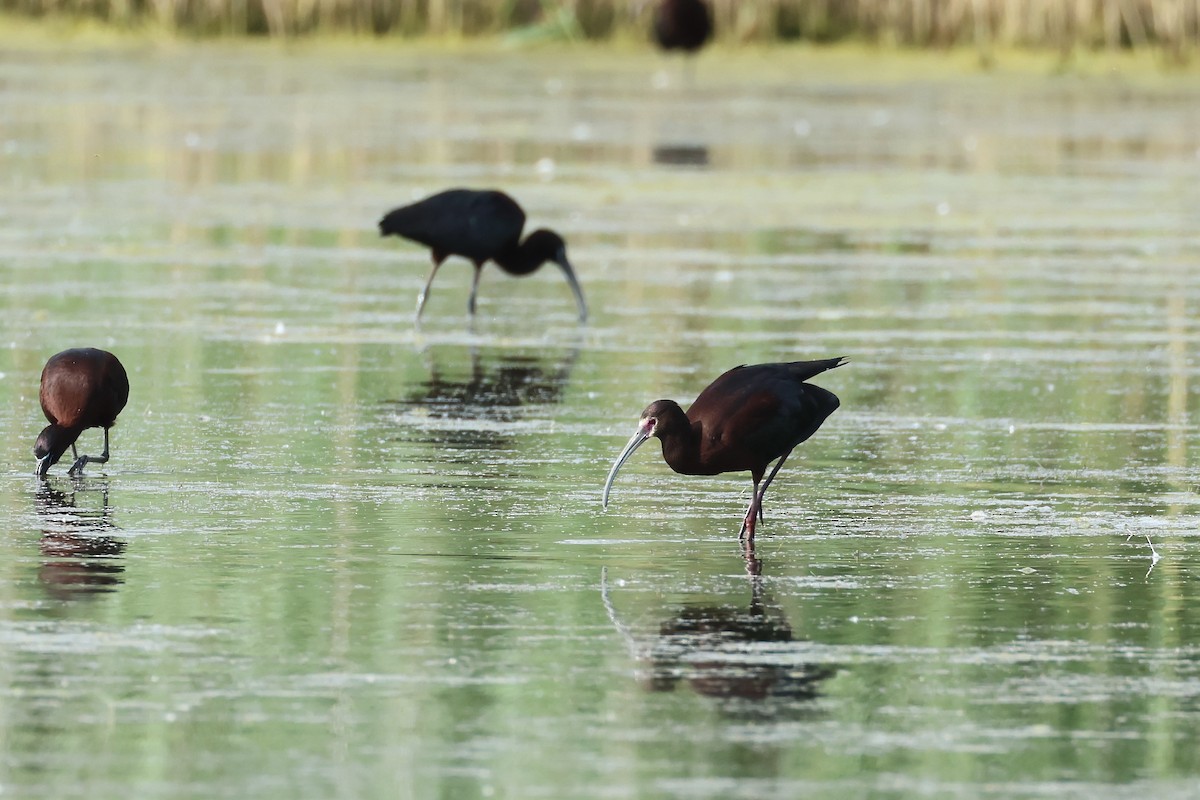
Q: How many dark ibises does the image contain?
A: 4